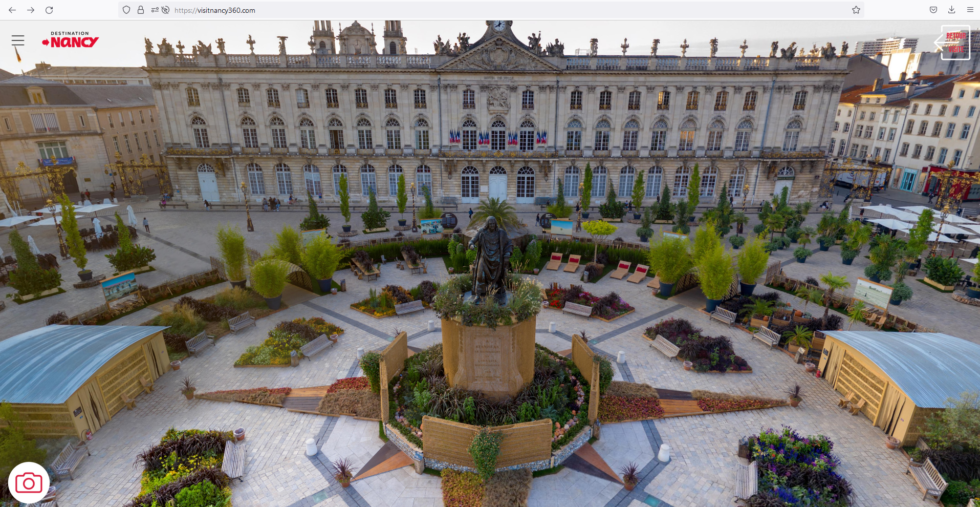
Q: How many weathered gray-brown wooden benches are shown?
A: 12